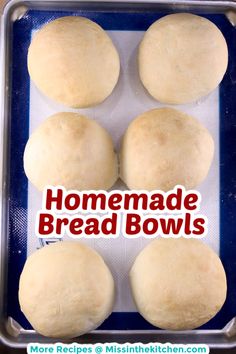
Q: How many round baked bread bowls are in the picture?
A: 6